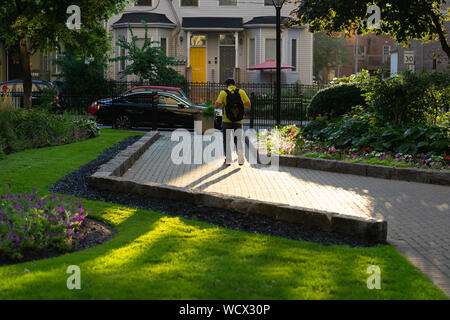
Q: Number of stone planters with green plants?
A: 1